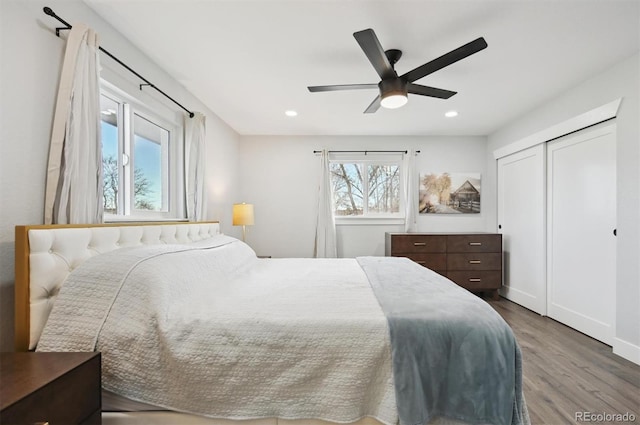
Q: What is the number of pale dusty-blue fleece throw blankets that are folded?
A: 1